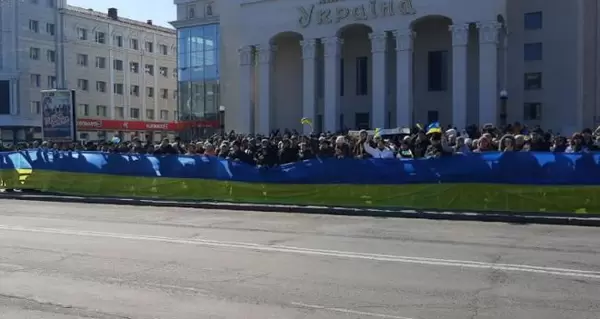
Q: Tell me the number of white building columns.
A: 8